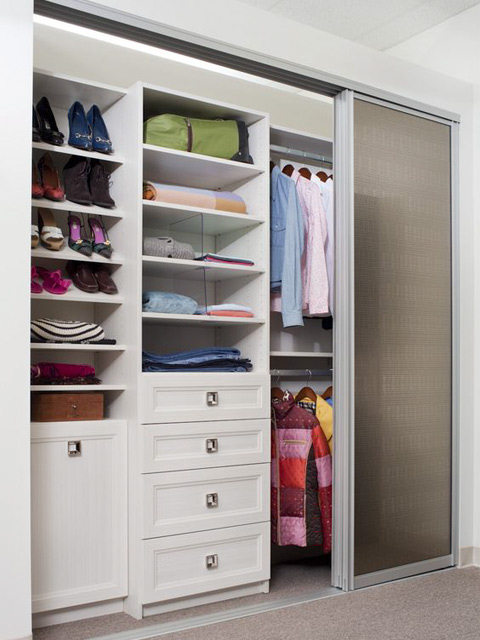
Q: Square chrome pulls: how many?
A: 5